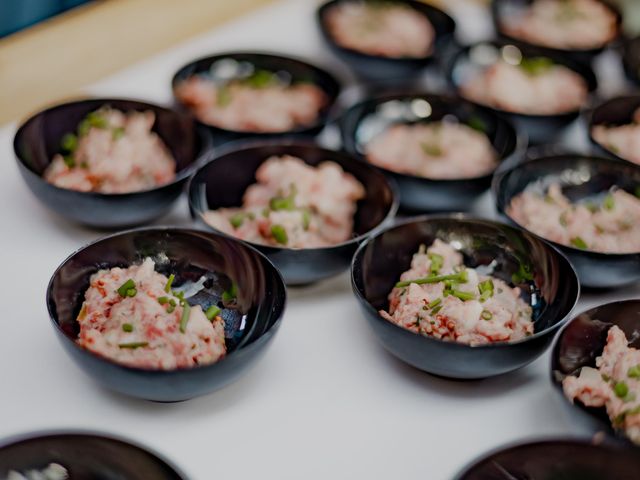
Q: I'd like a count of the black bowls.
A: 15